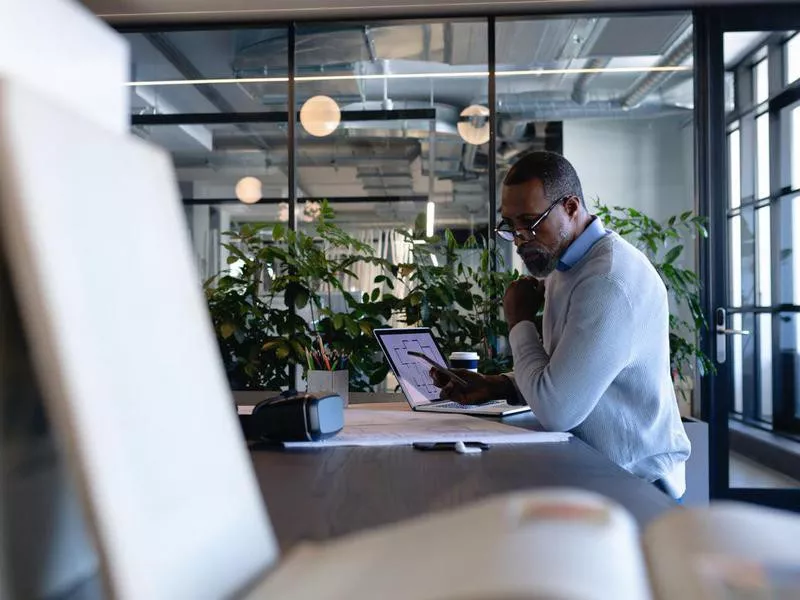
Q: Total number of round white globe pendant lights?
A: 3